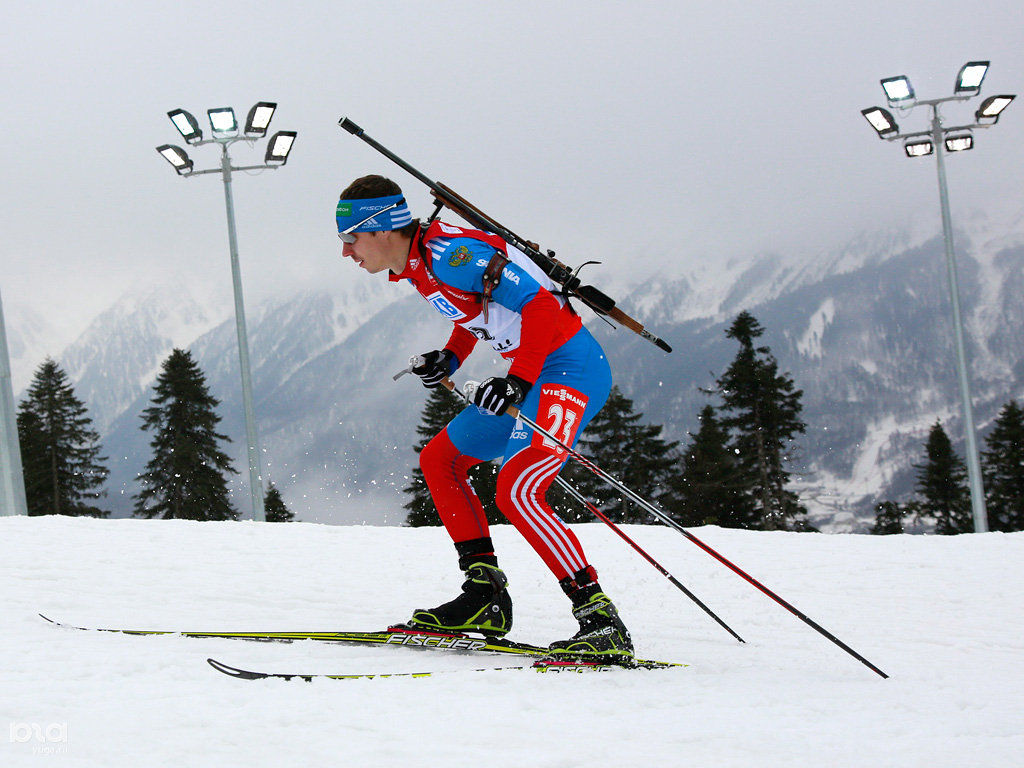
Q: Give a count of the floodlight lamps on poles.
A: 11